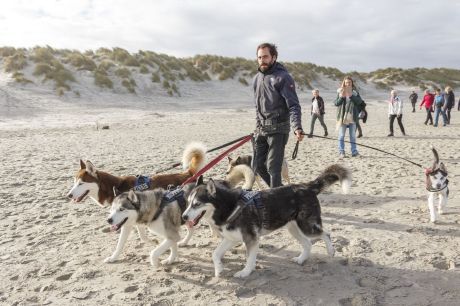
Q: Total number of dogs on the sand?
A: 5